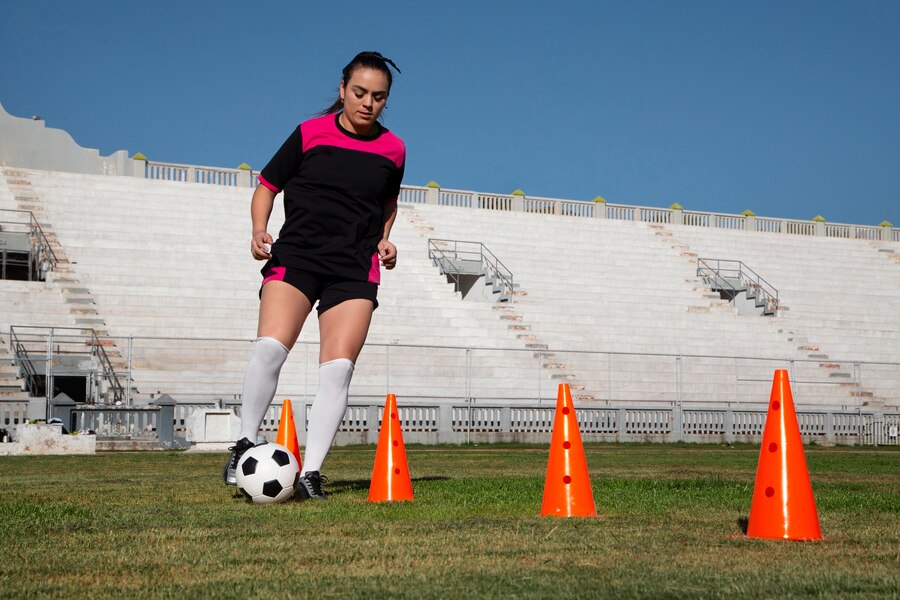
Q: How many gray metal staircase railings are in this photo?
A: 4